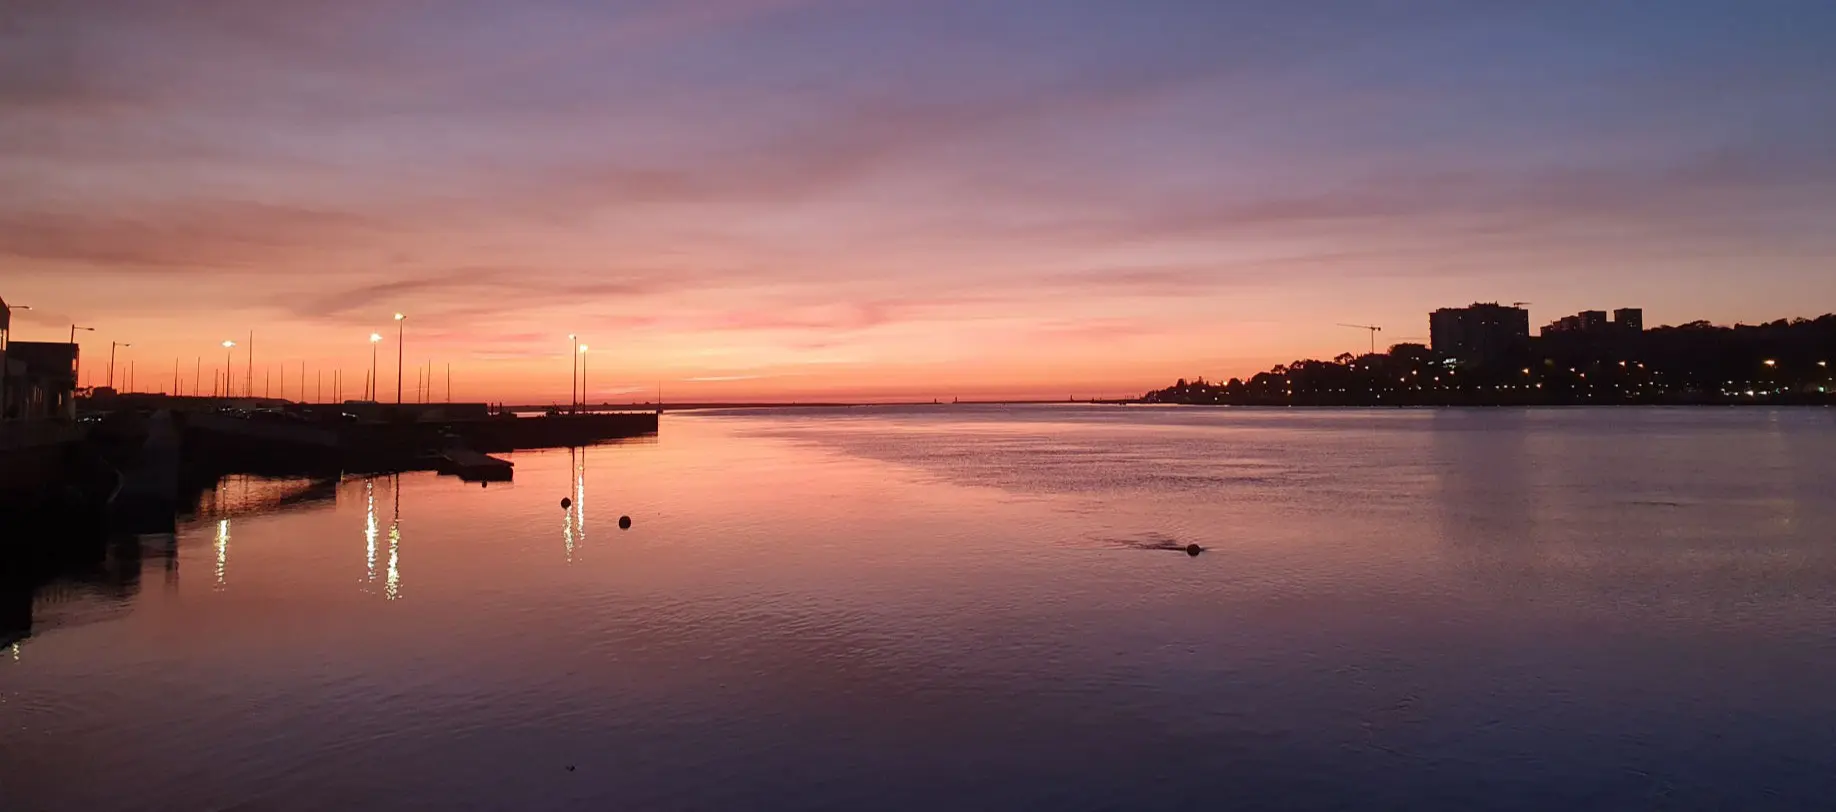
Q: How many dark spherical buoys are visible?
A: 3